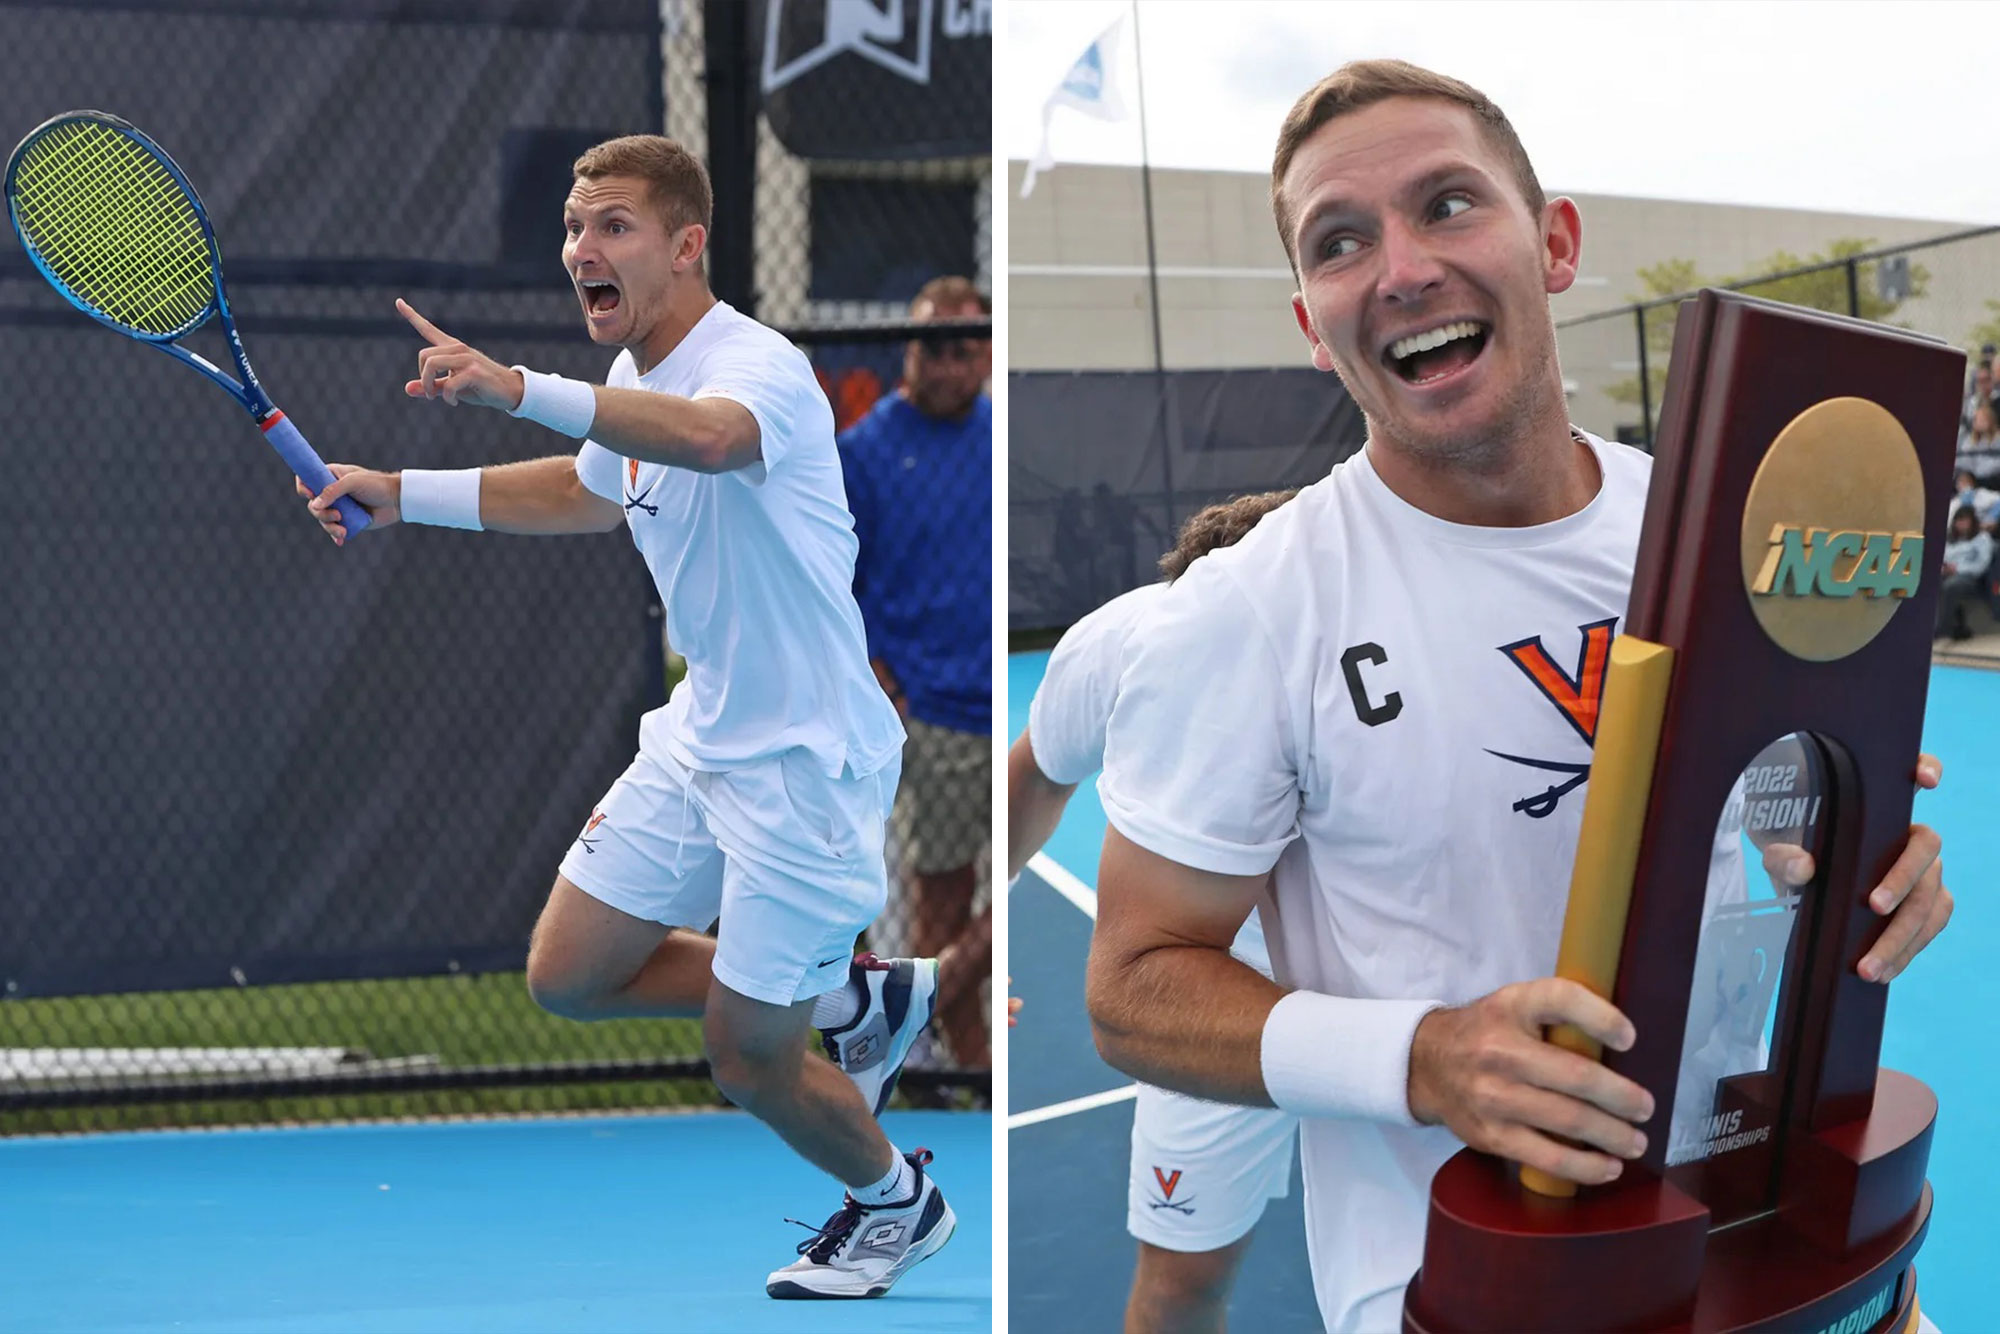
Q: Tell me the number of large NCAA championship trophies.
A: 1